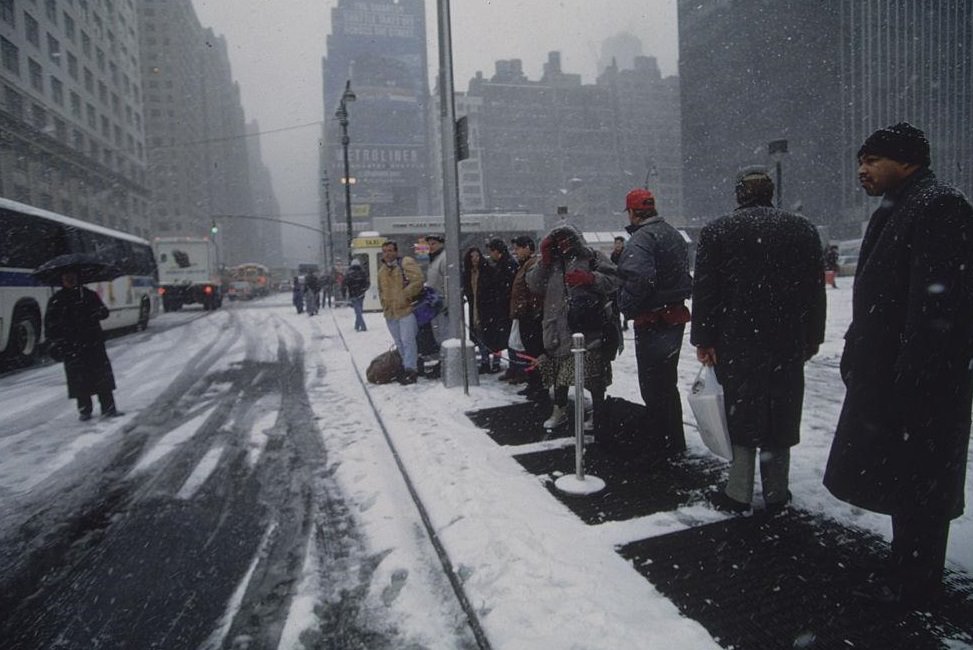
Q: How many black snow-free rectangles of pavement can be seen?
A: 3